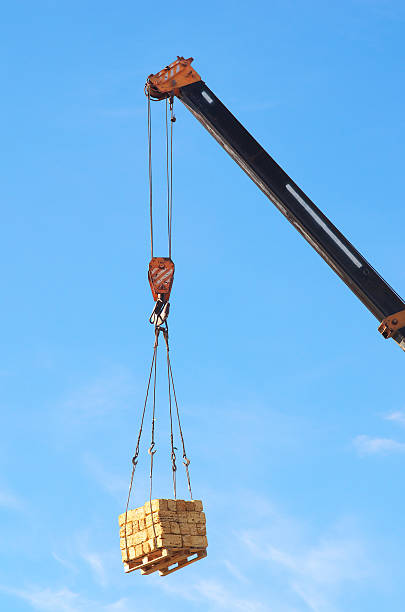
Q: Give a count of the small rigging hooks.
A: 4